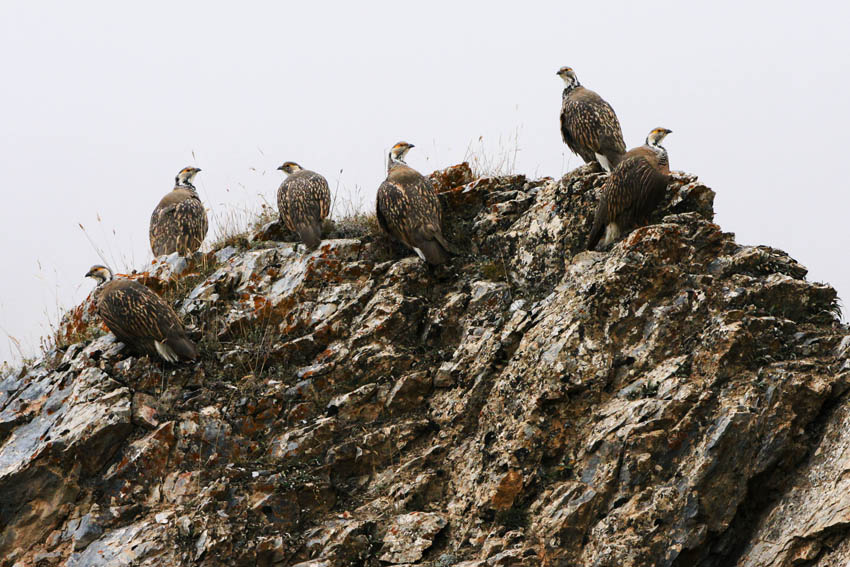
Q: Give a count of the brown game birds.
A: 6